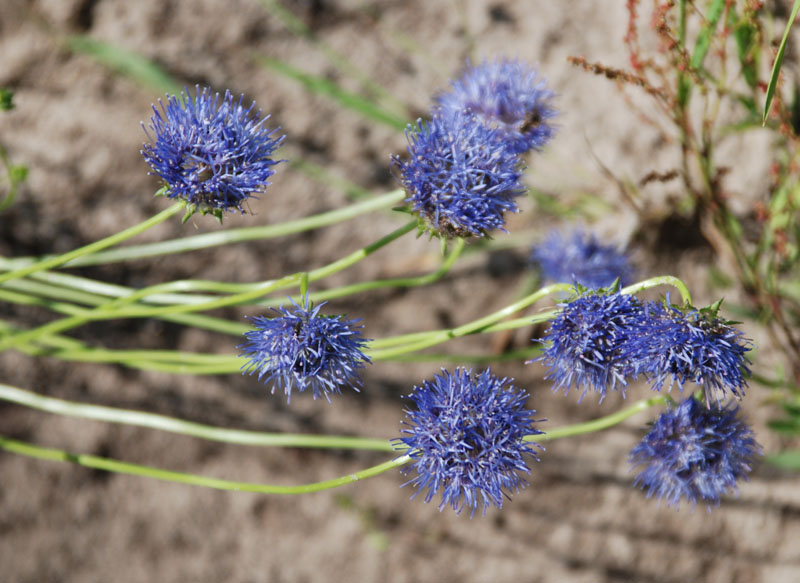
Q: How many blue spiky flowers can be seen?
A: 9